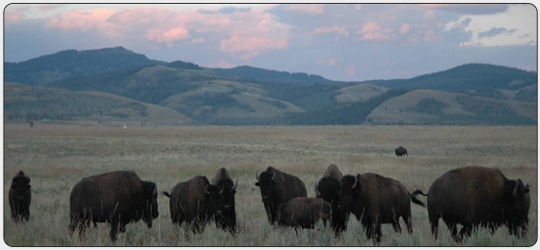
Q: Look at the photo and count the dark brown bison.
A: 10